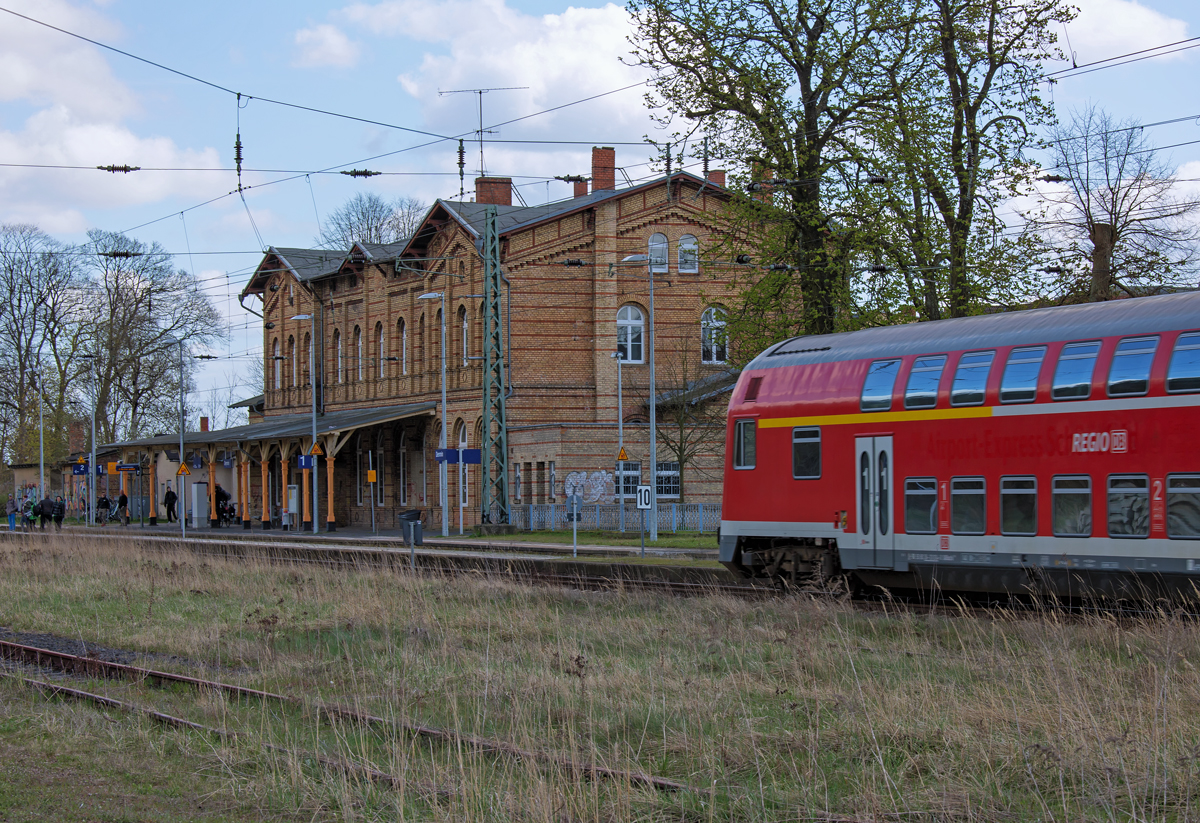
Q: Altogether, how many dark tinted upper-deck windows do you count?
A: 7